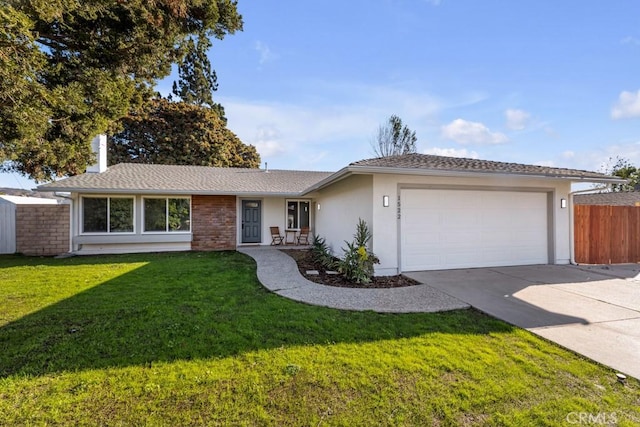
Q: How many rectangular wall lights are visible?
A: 3